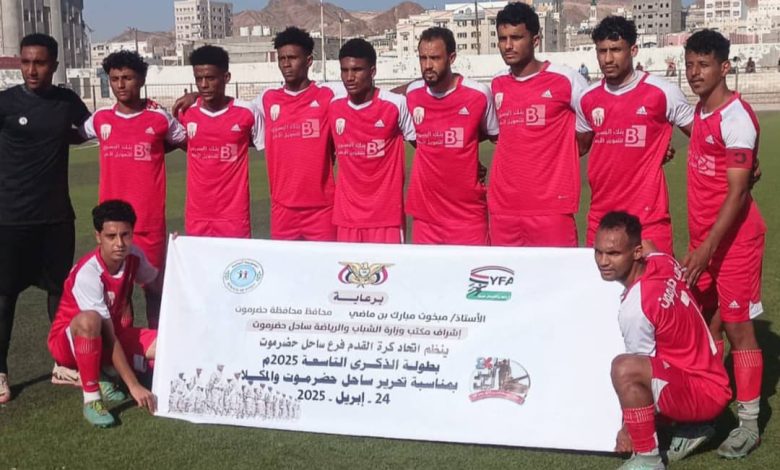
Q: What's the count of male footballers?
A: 11